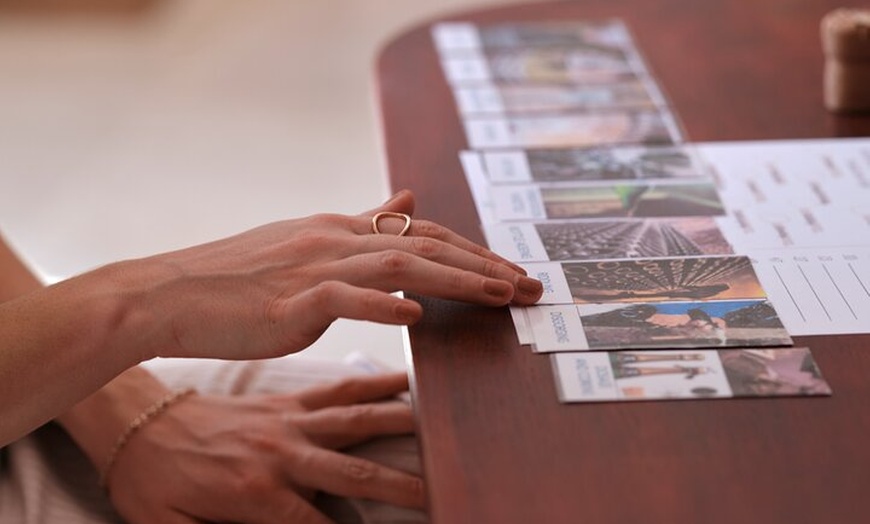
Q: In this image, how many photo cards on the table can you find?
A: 10